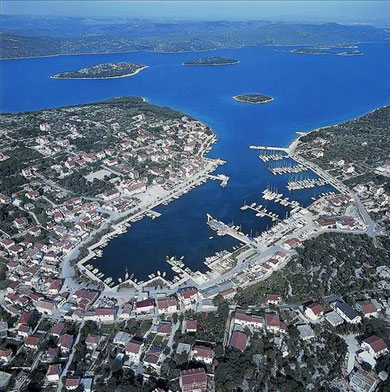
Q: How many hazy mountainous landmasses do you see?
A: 1